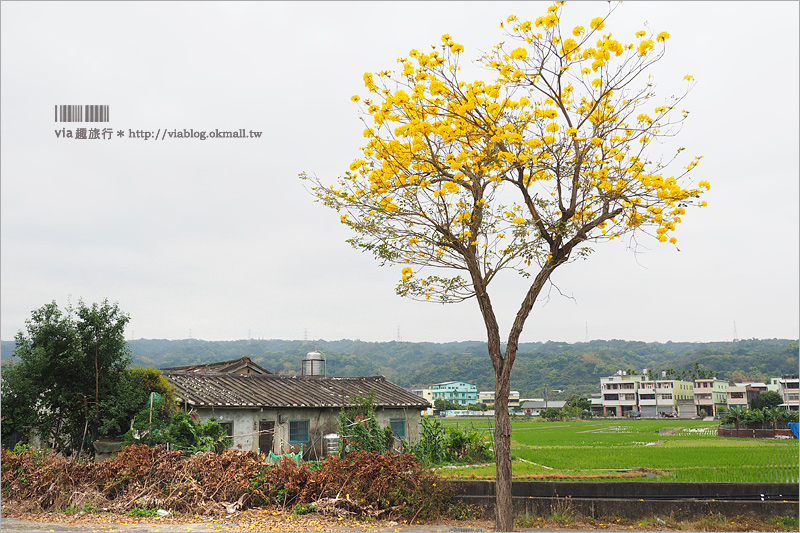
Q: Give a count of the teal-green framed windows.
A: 2